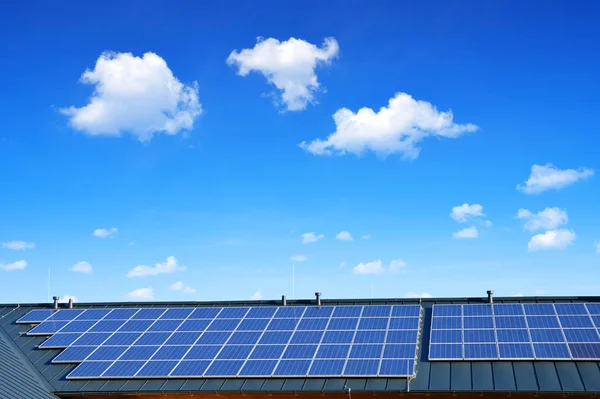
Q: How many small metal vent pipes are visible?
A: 5